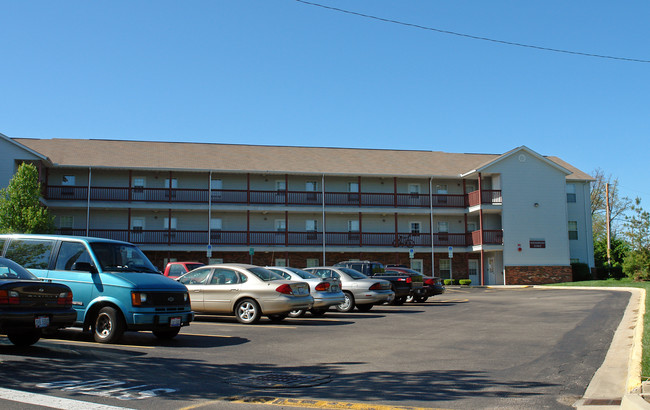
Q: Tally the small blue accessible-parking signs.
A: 3